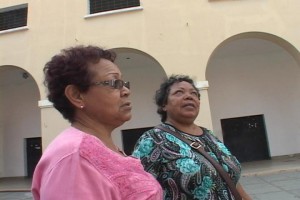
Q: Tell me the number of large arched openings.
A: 3